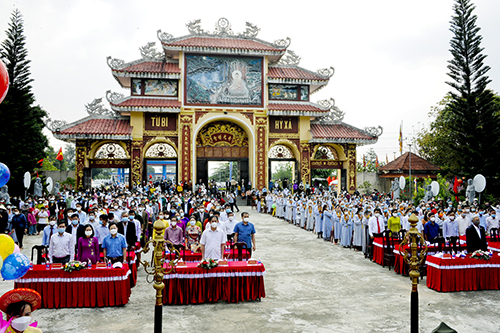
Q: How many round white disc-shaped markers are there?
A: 5